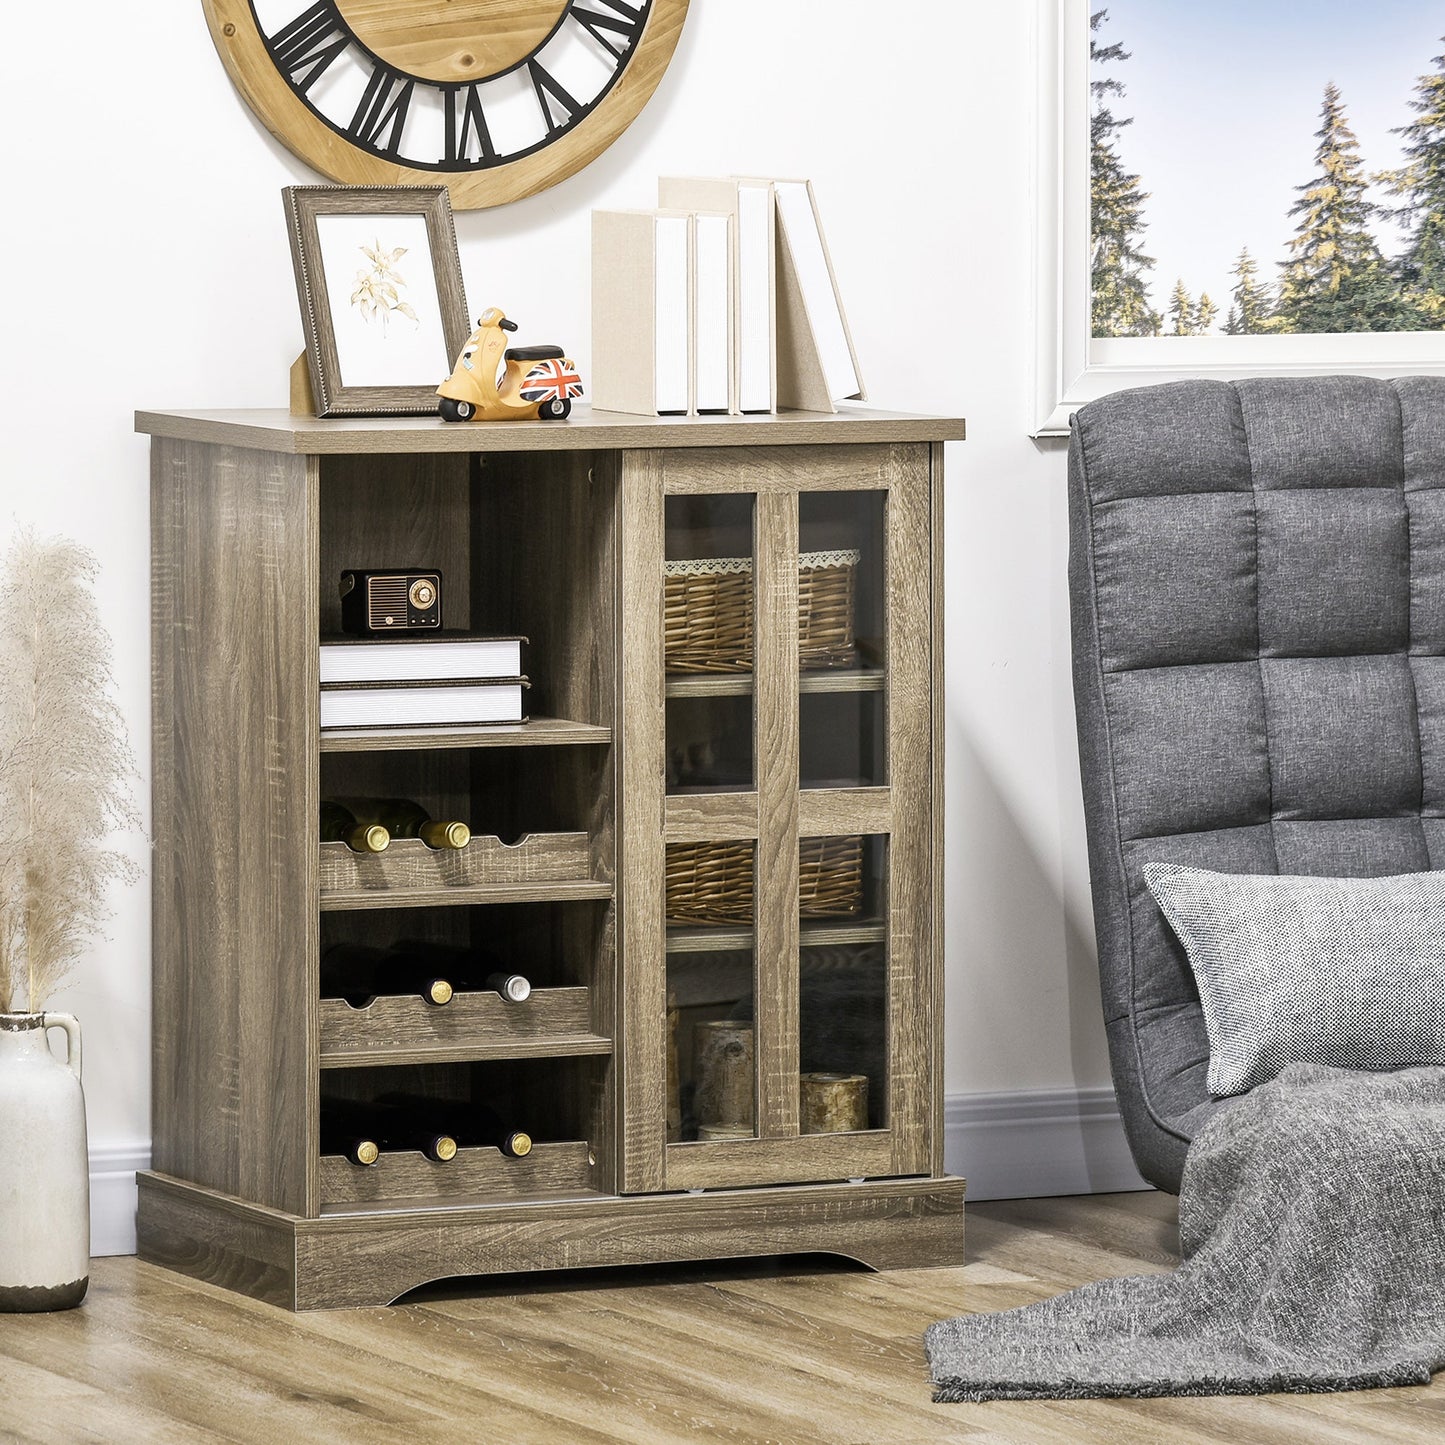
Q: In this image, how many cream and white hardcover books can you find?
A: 4